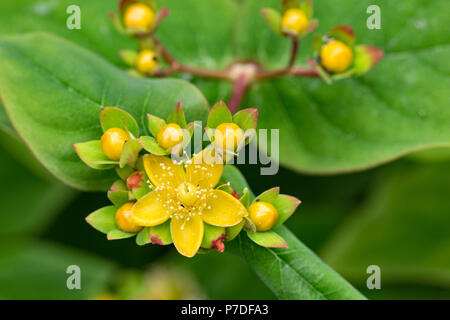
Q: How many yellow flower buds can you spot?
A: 9